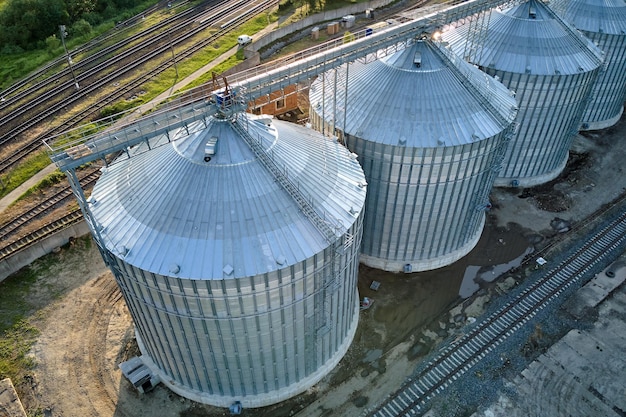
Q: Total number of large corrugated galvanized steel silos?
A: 4